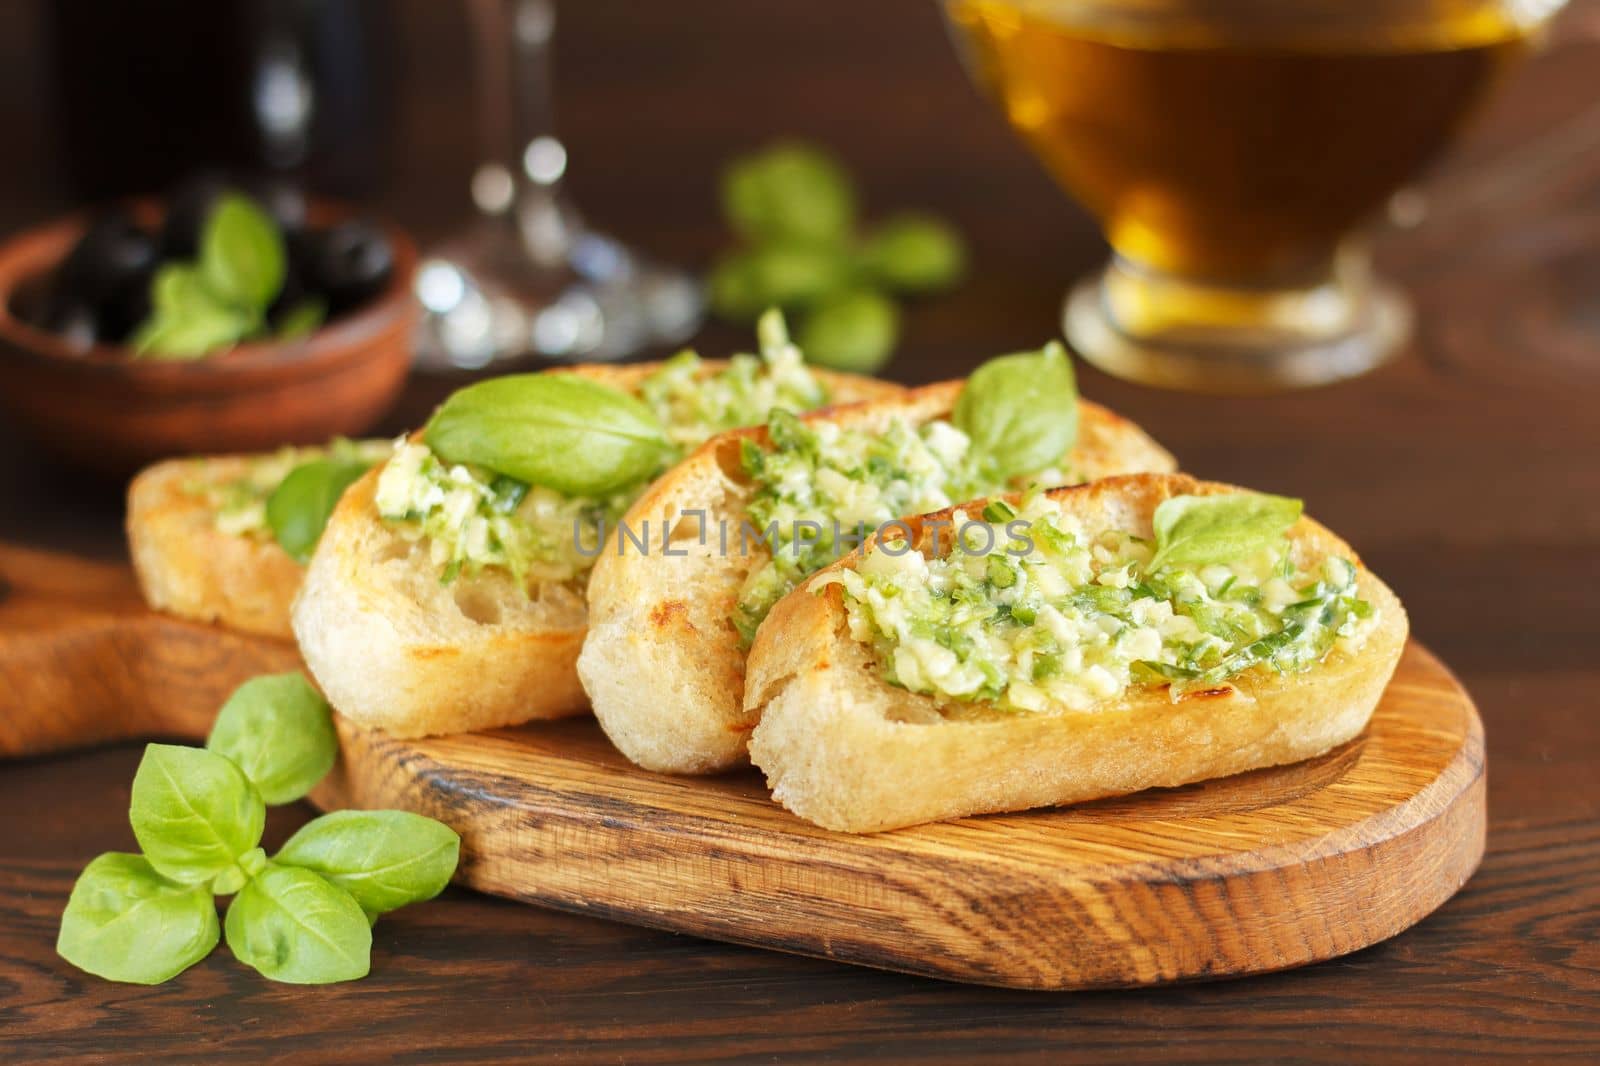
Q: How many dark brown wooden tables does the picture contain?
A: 1